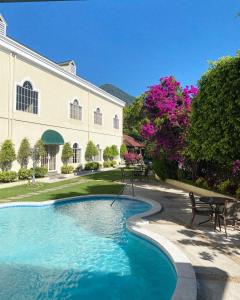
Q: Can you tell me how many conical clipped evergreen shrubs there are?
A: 8